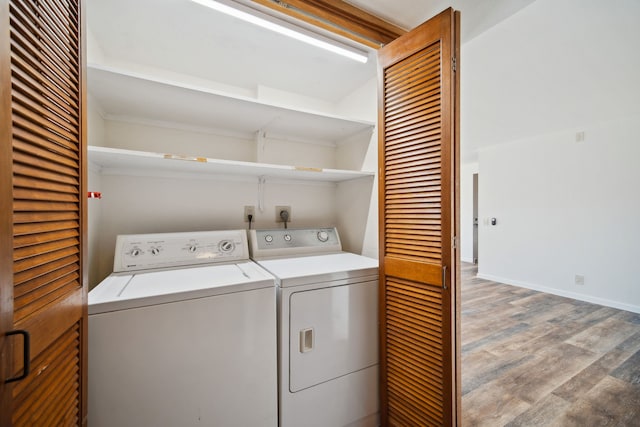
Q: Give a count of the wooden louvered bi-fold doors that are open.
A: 2